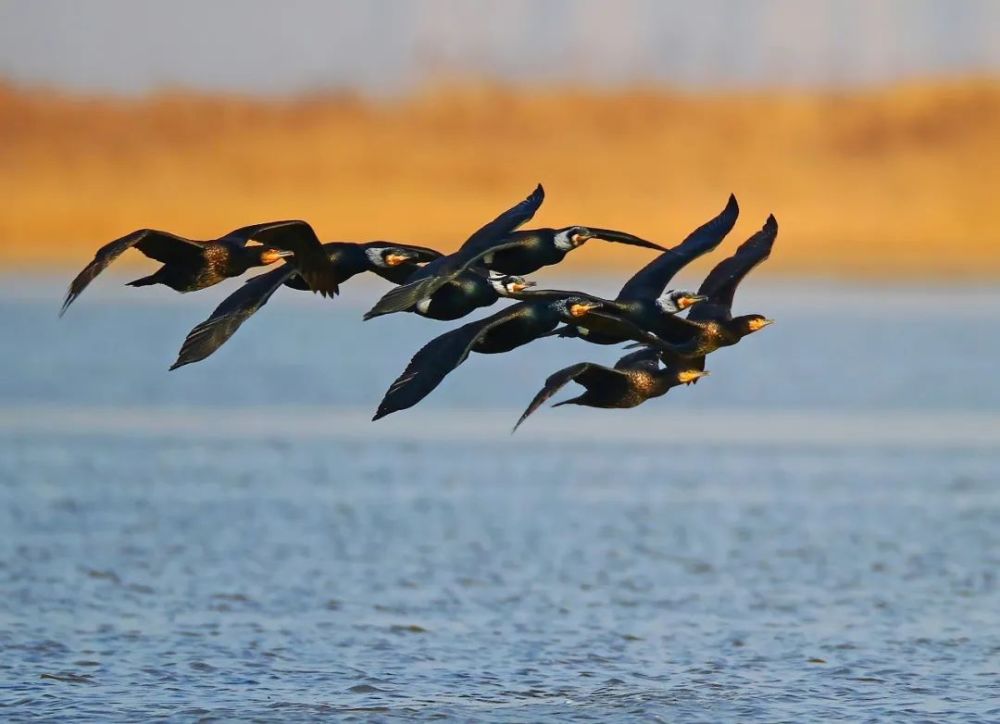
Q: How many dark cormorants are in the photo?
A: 8